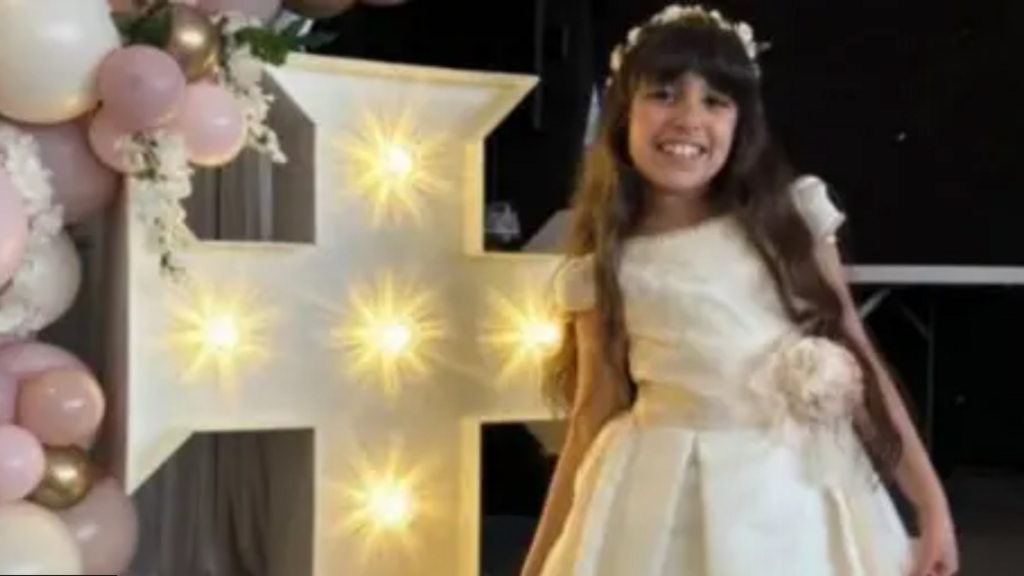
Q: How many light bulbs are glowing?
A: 5